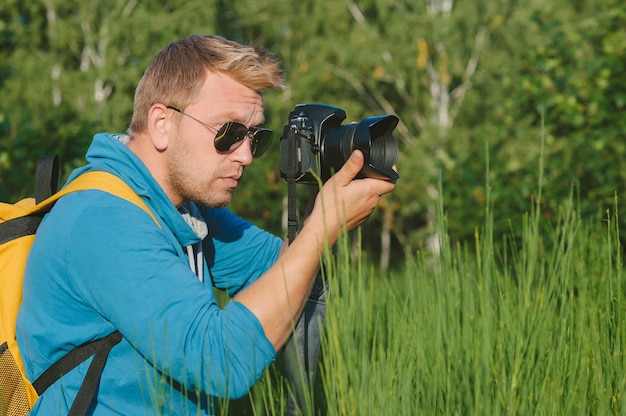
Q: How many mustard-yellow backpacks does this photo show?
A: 1